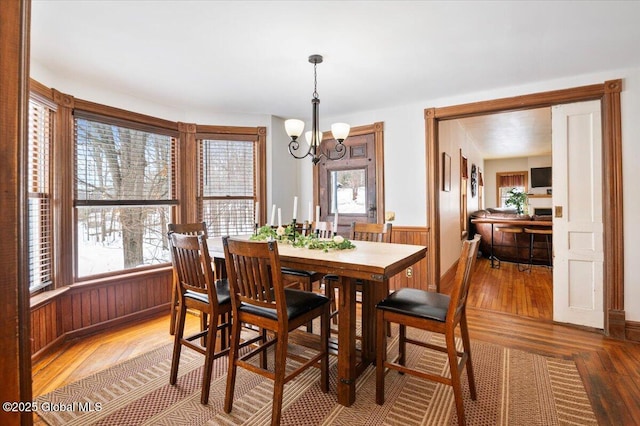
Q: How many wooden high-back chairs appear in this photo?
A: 6